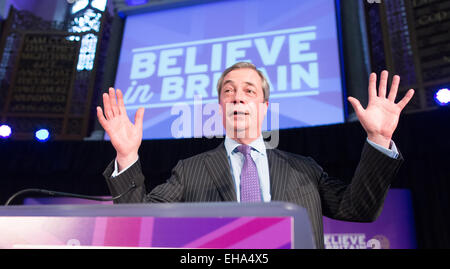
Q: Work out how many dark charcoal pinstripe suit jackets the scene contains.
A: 1